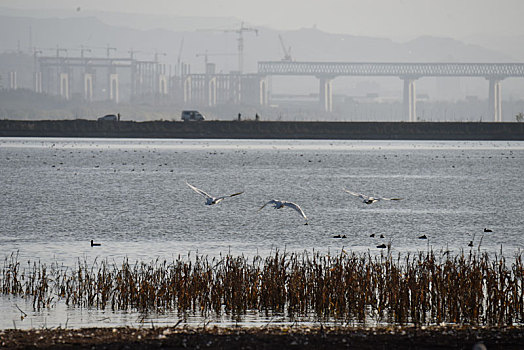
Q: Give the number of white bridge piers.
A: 12